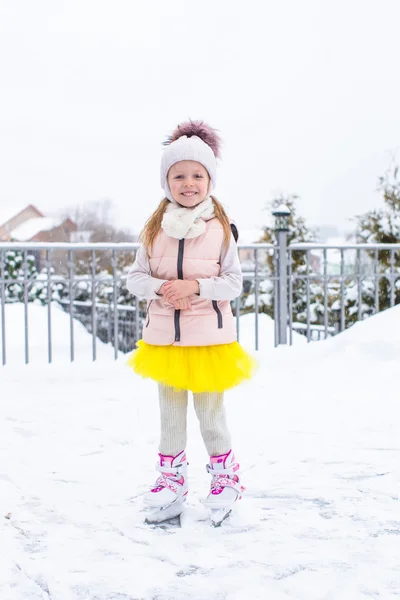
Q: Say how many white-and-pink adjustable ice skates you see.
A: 2